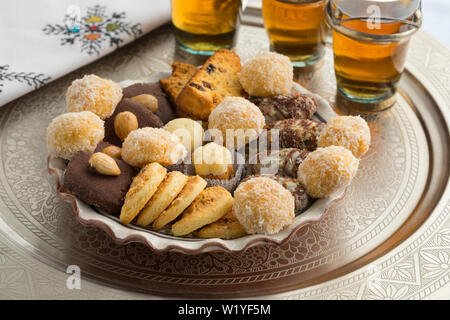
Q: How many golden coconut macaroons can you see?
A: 8